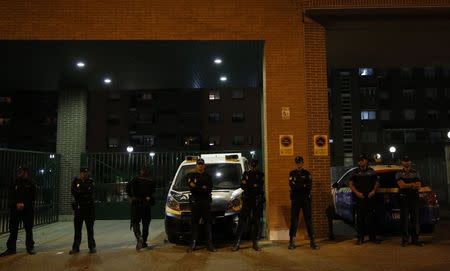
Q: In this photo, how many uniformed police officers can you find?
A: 8